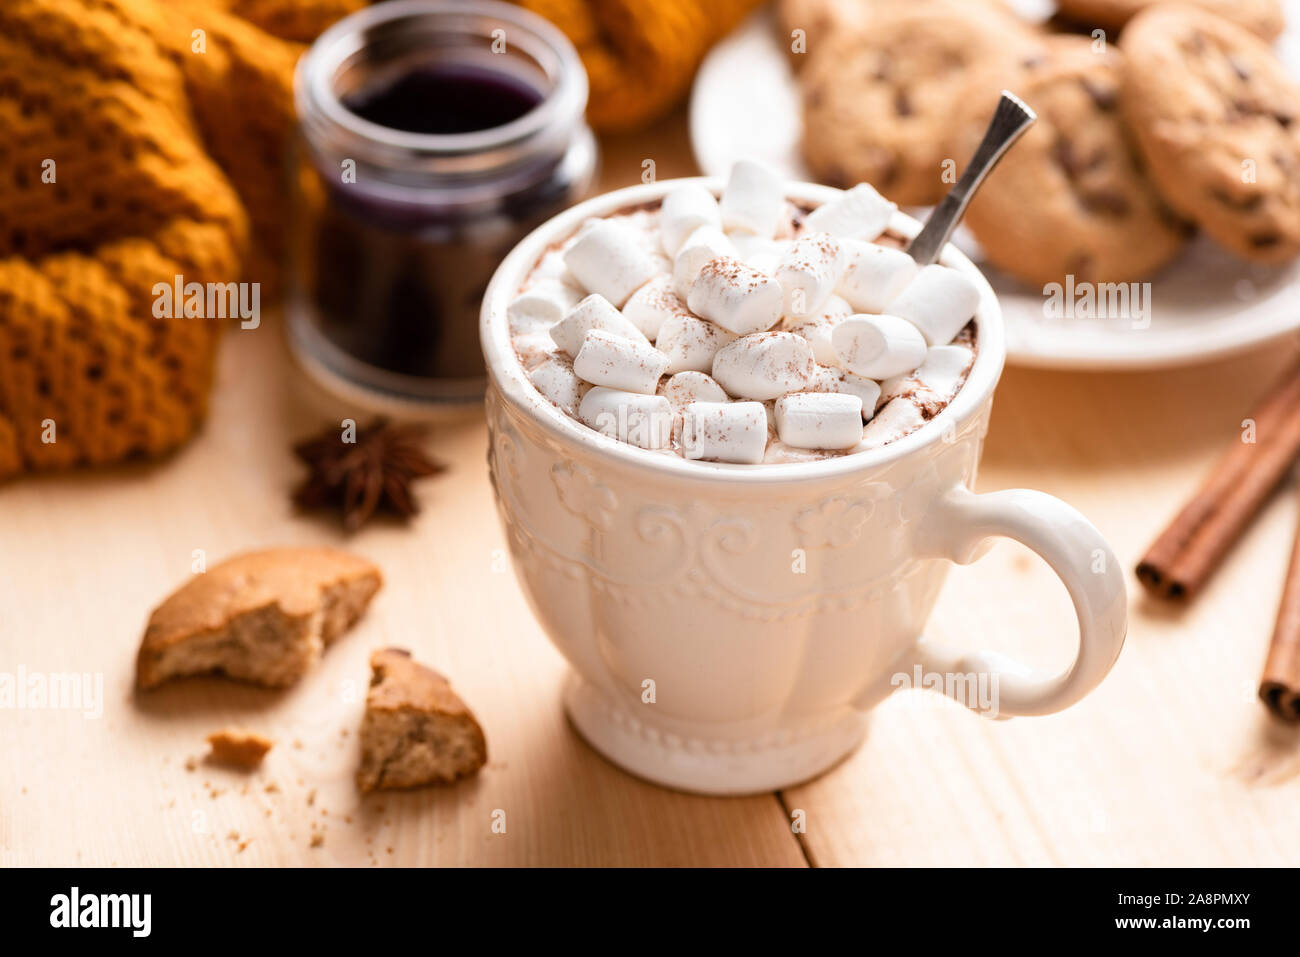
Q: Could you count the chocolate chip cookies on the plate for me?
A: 5